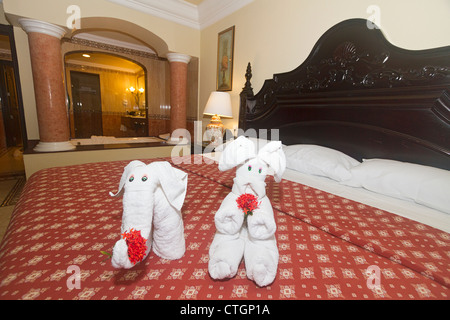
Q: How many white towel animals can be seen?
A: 2